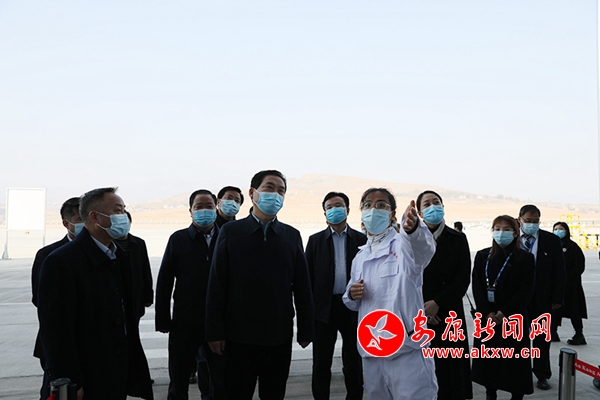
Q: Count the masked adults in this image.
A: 11